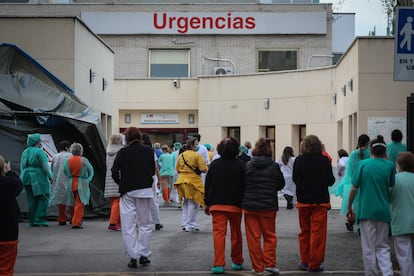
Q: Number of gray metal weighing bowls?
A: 0